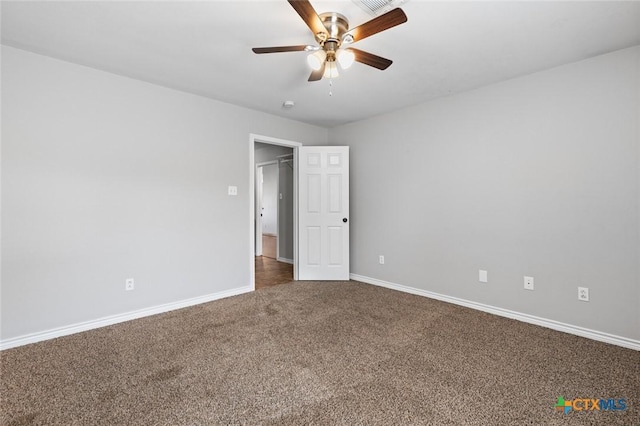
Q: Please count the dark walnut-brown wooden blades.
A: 5